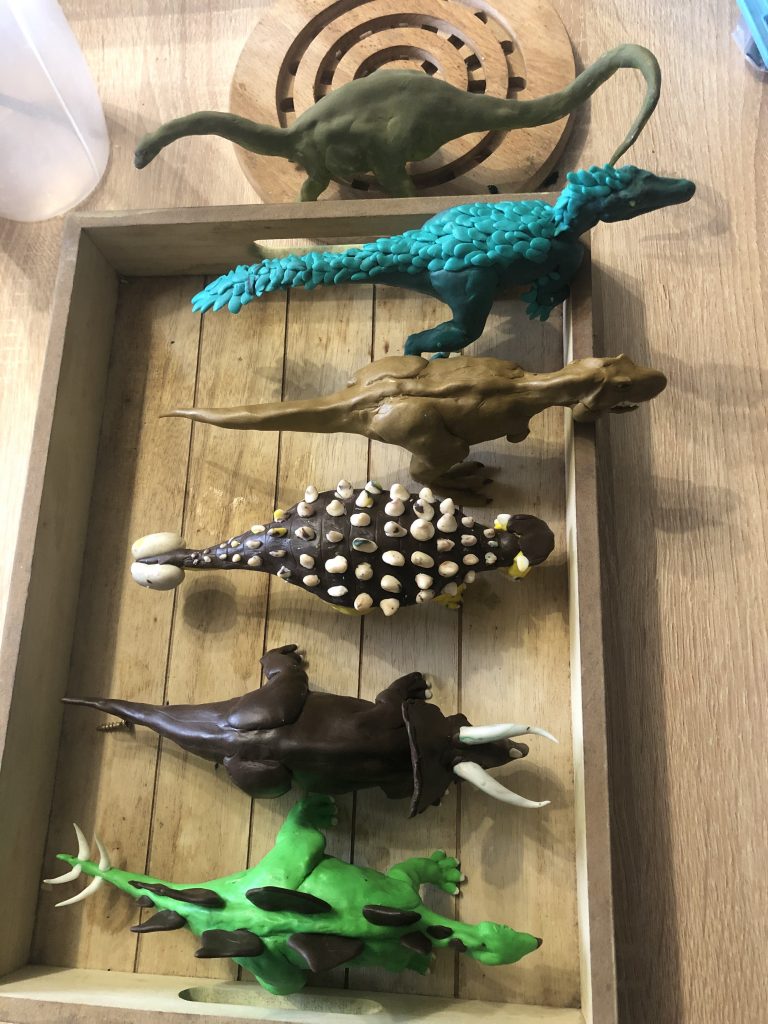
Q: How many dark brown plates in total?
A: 10